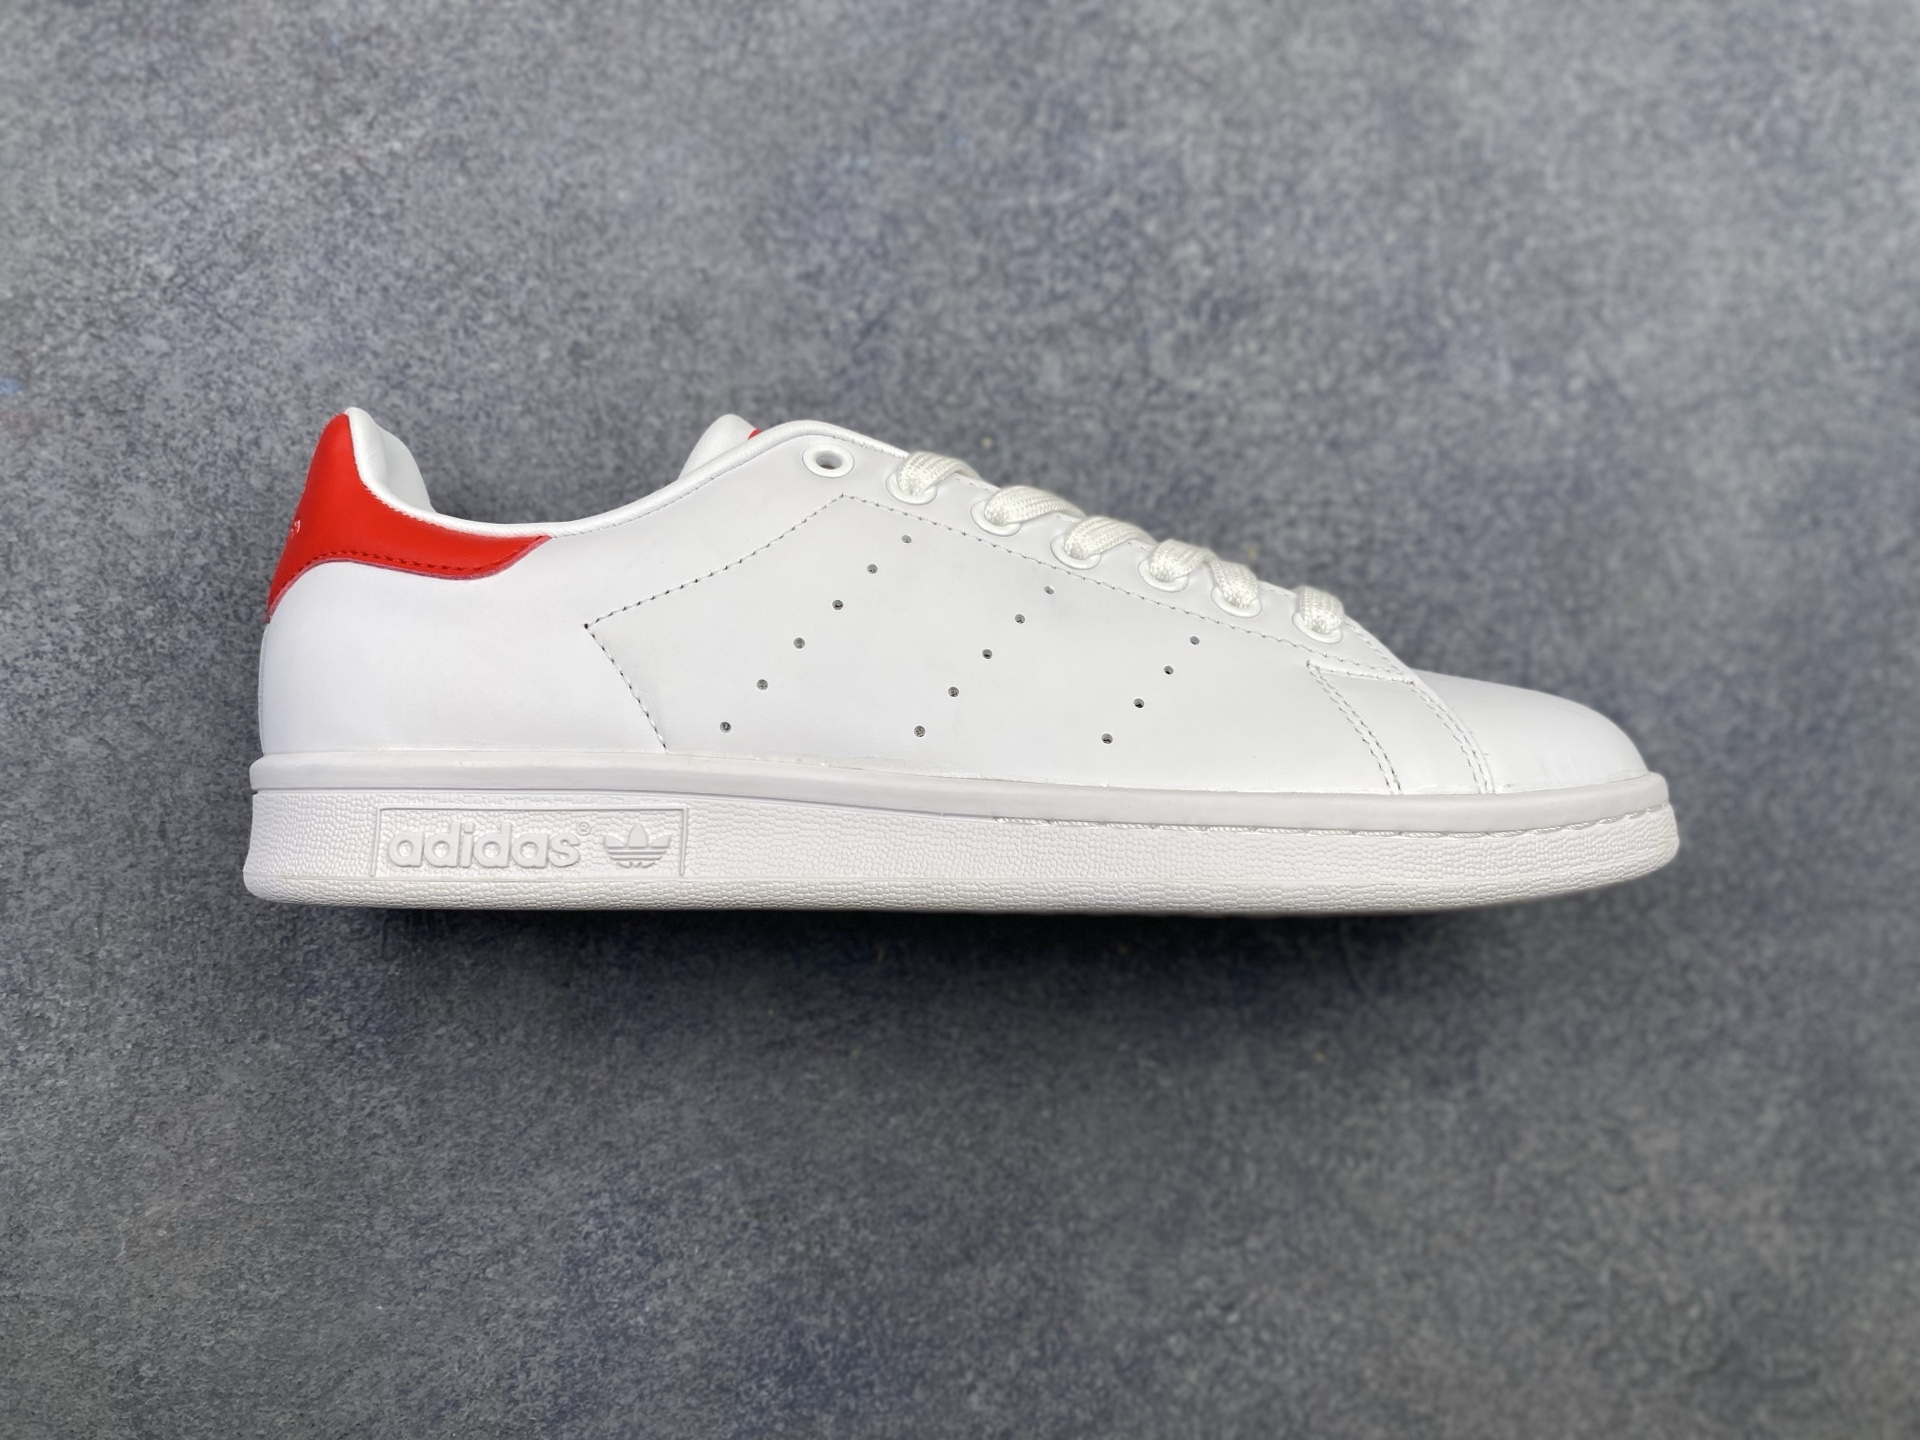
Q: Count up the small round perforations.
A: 15